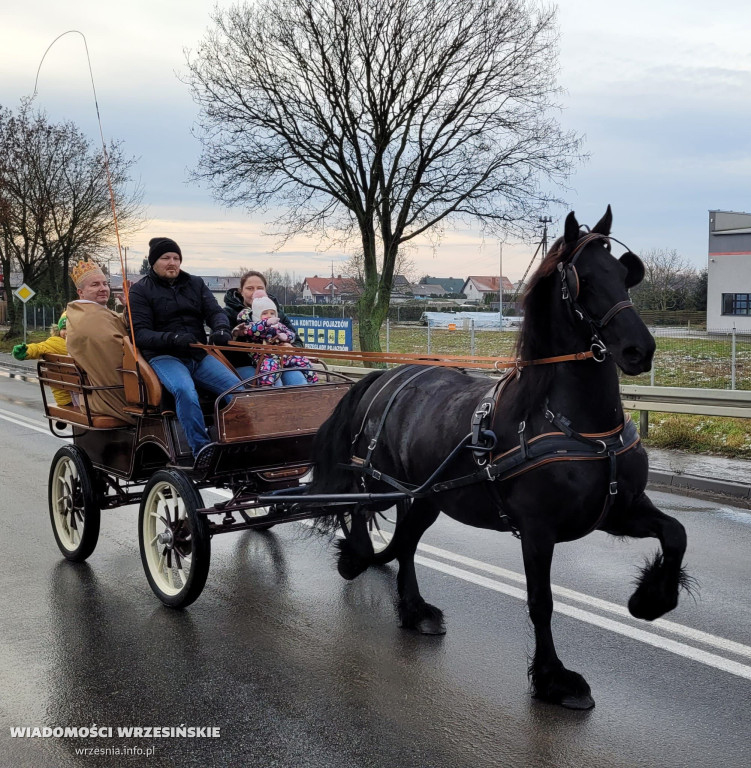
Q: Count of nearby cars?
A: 0